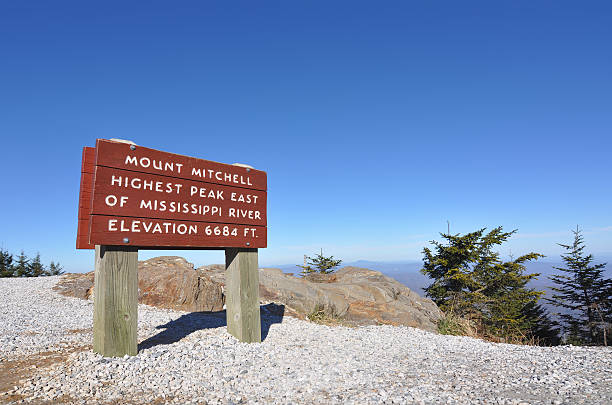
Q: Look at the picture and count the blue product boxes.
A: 0